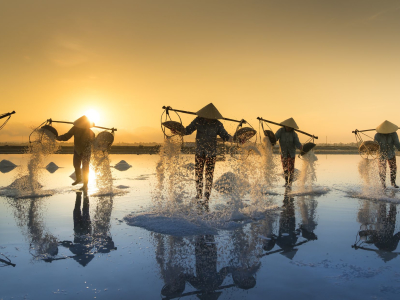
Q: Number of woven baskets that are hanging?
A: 7